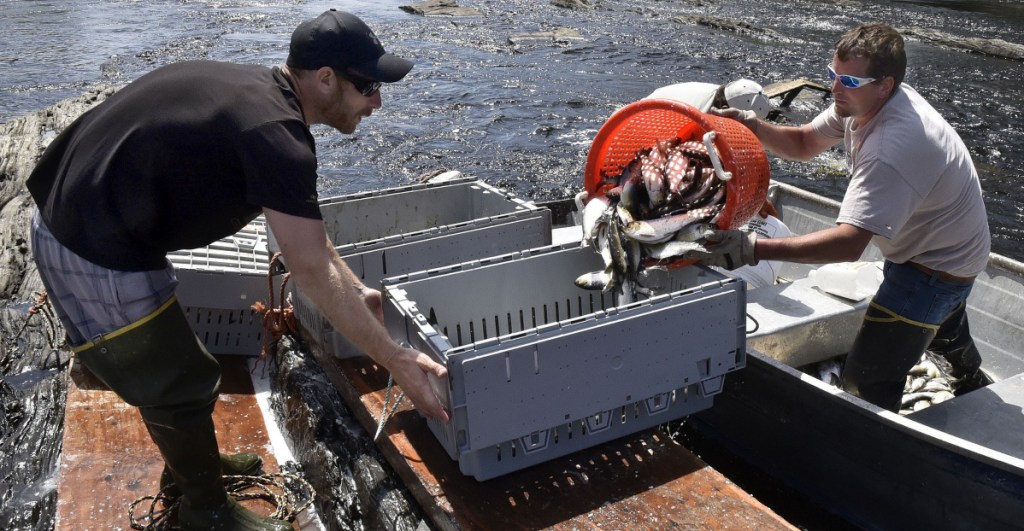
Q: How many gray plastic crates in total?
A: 3